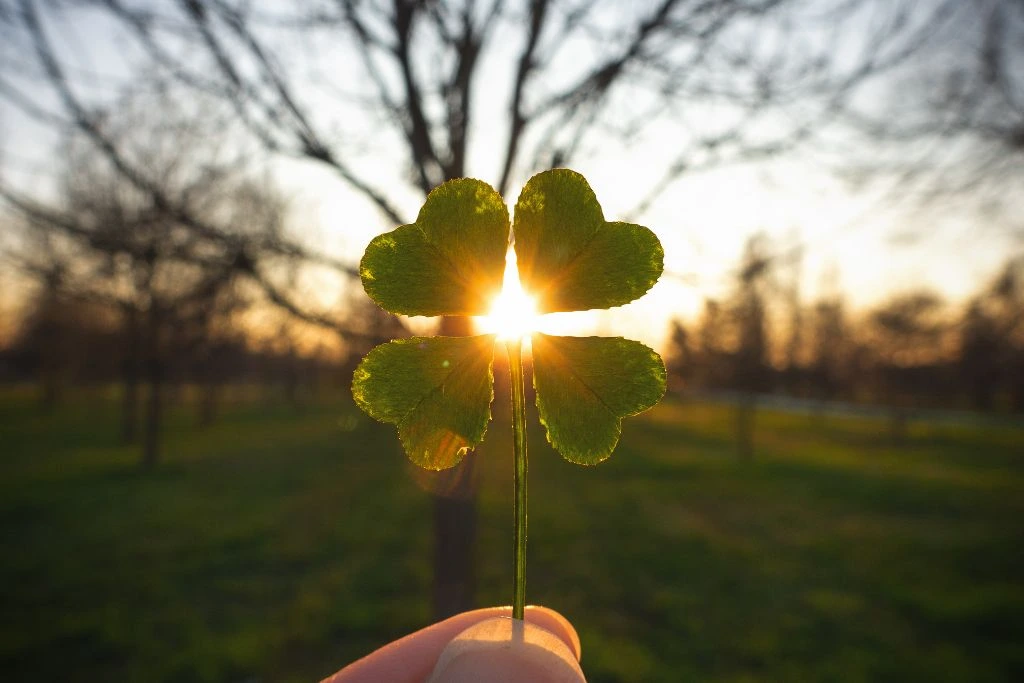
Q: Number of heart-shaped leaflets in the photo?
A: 4